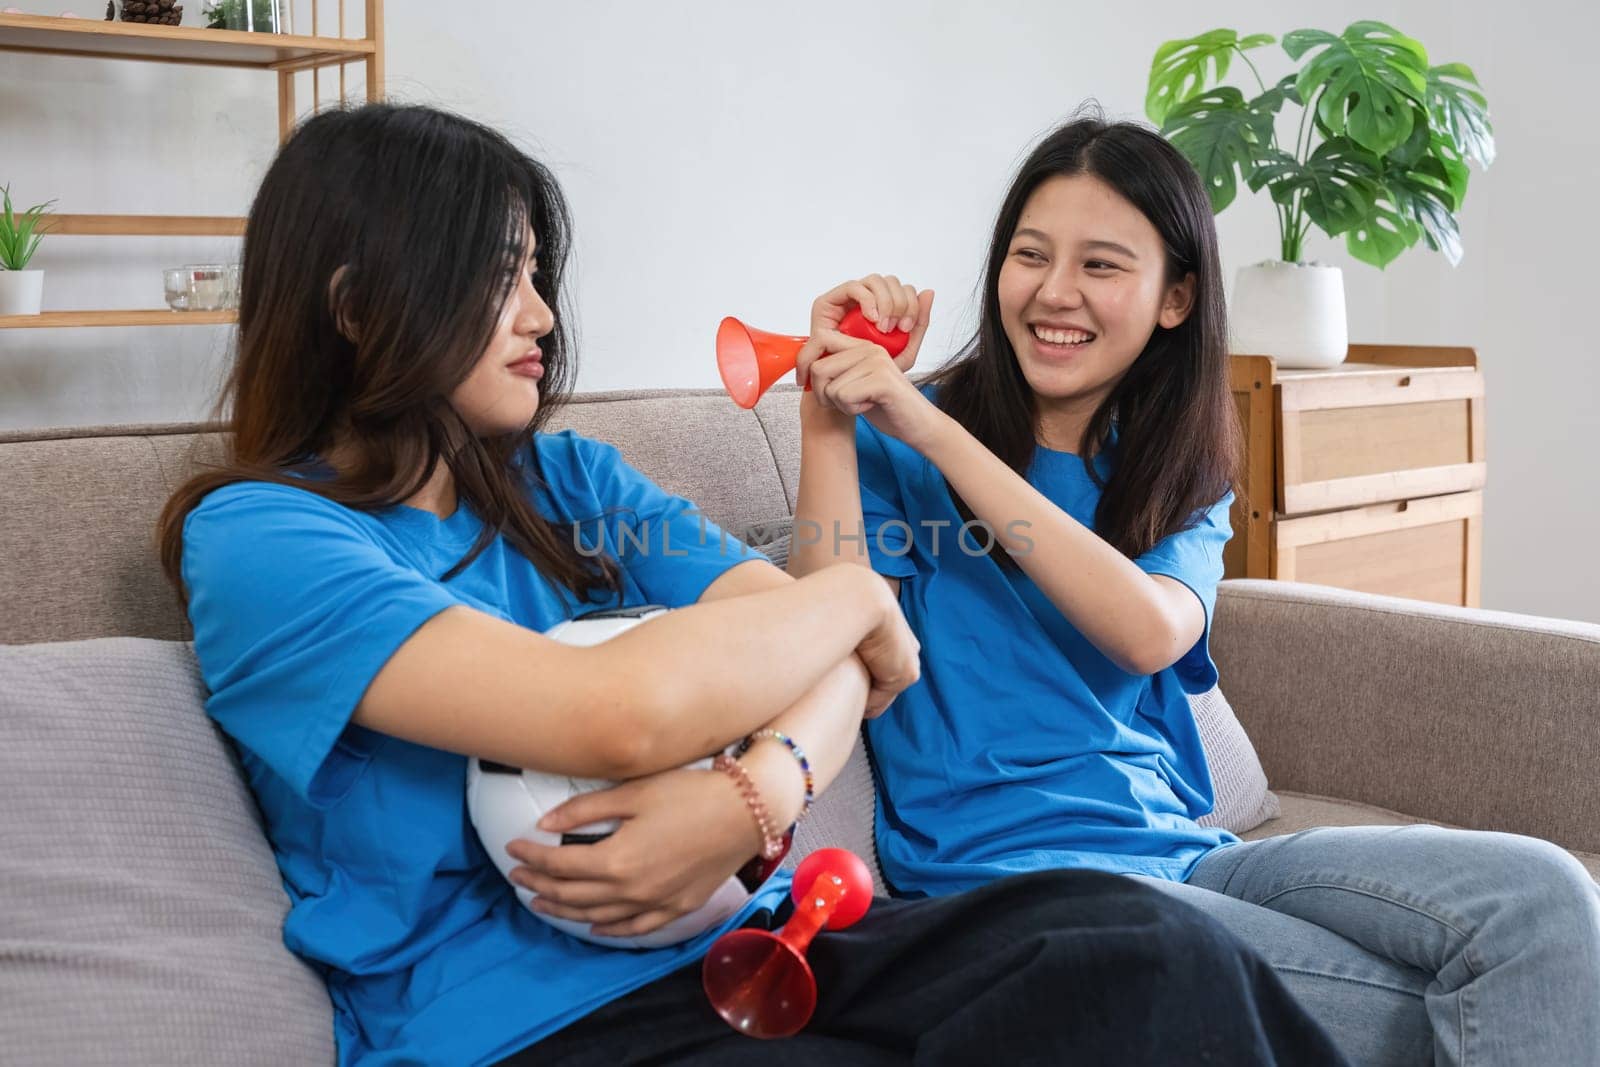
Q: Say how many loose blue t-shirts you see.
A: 2